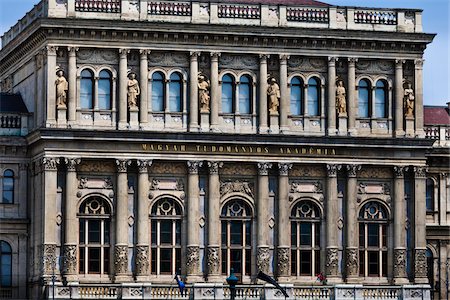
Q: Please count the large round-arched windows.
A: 5